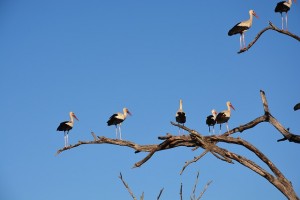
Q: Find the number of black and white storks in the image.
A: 7